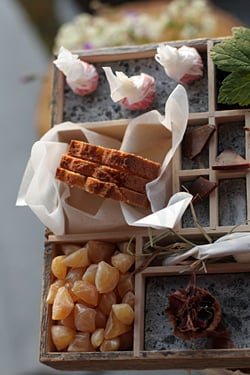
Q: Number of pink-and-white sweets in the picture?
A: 3